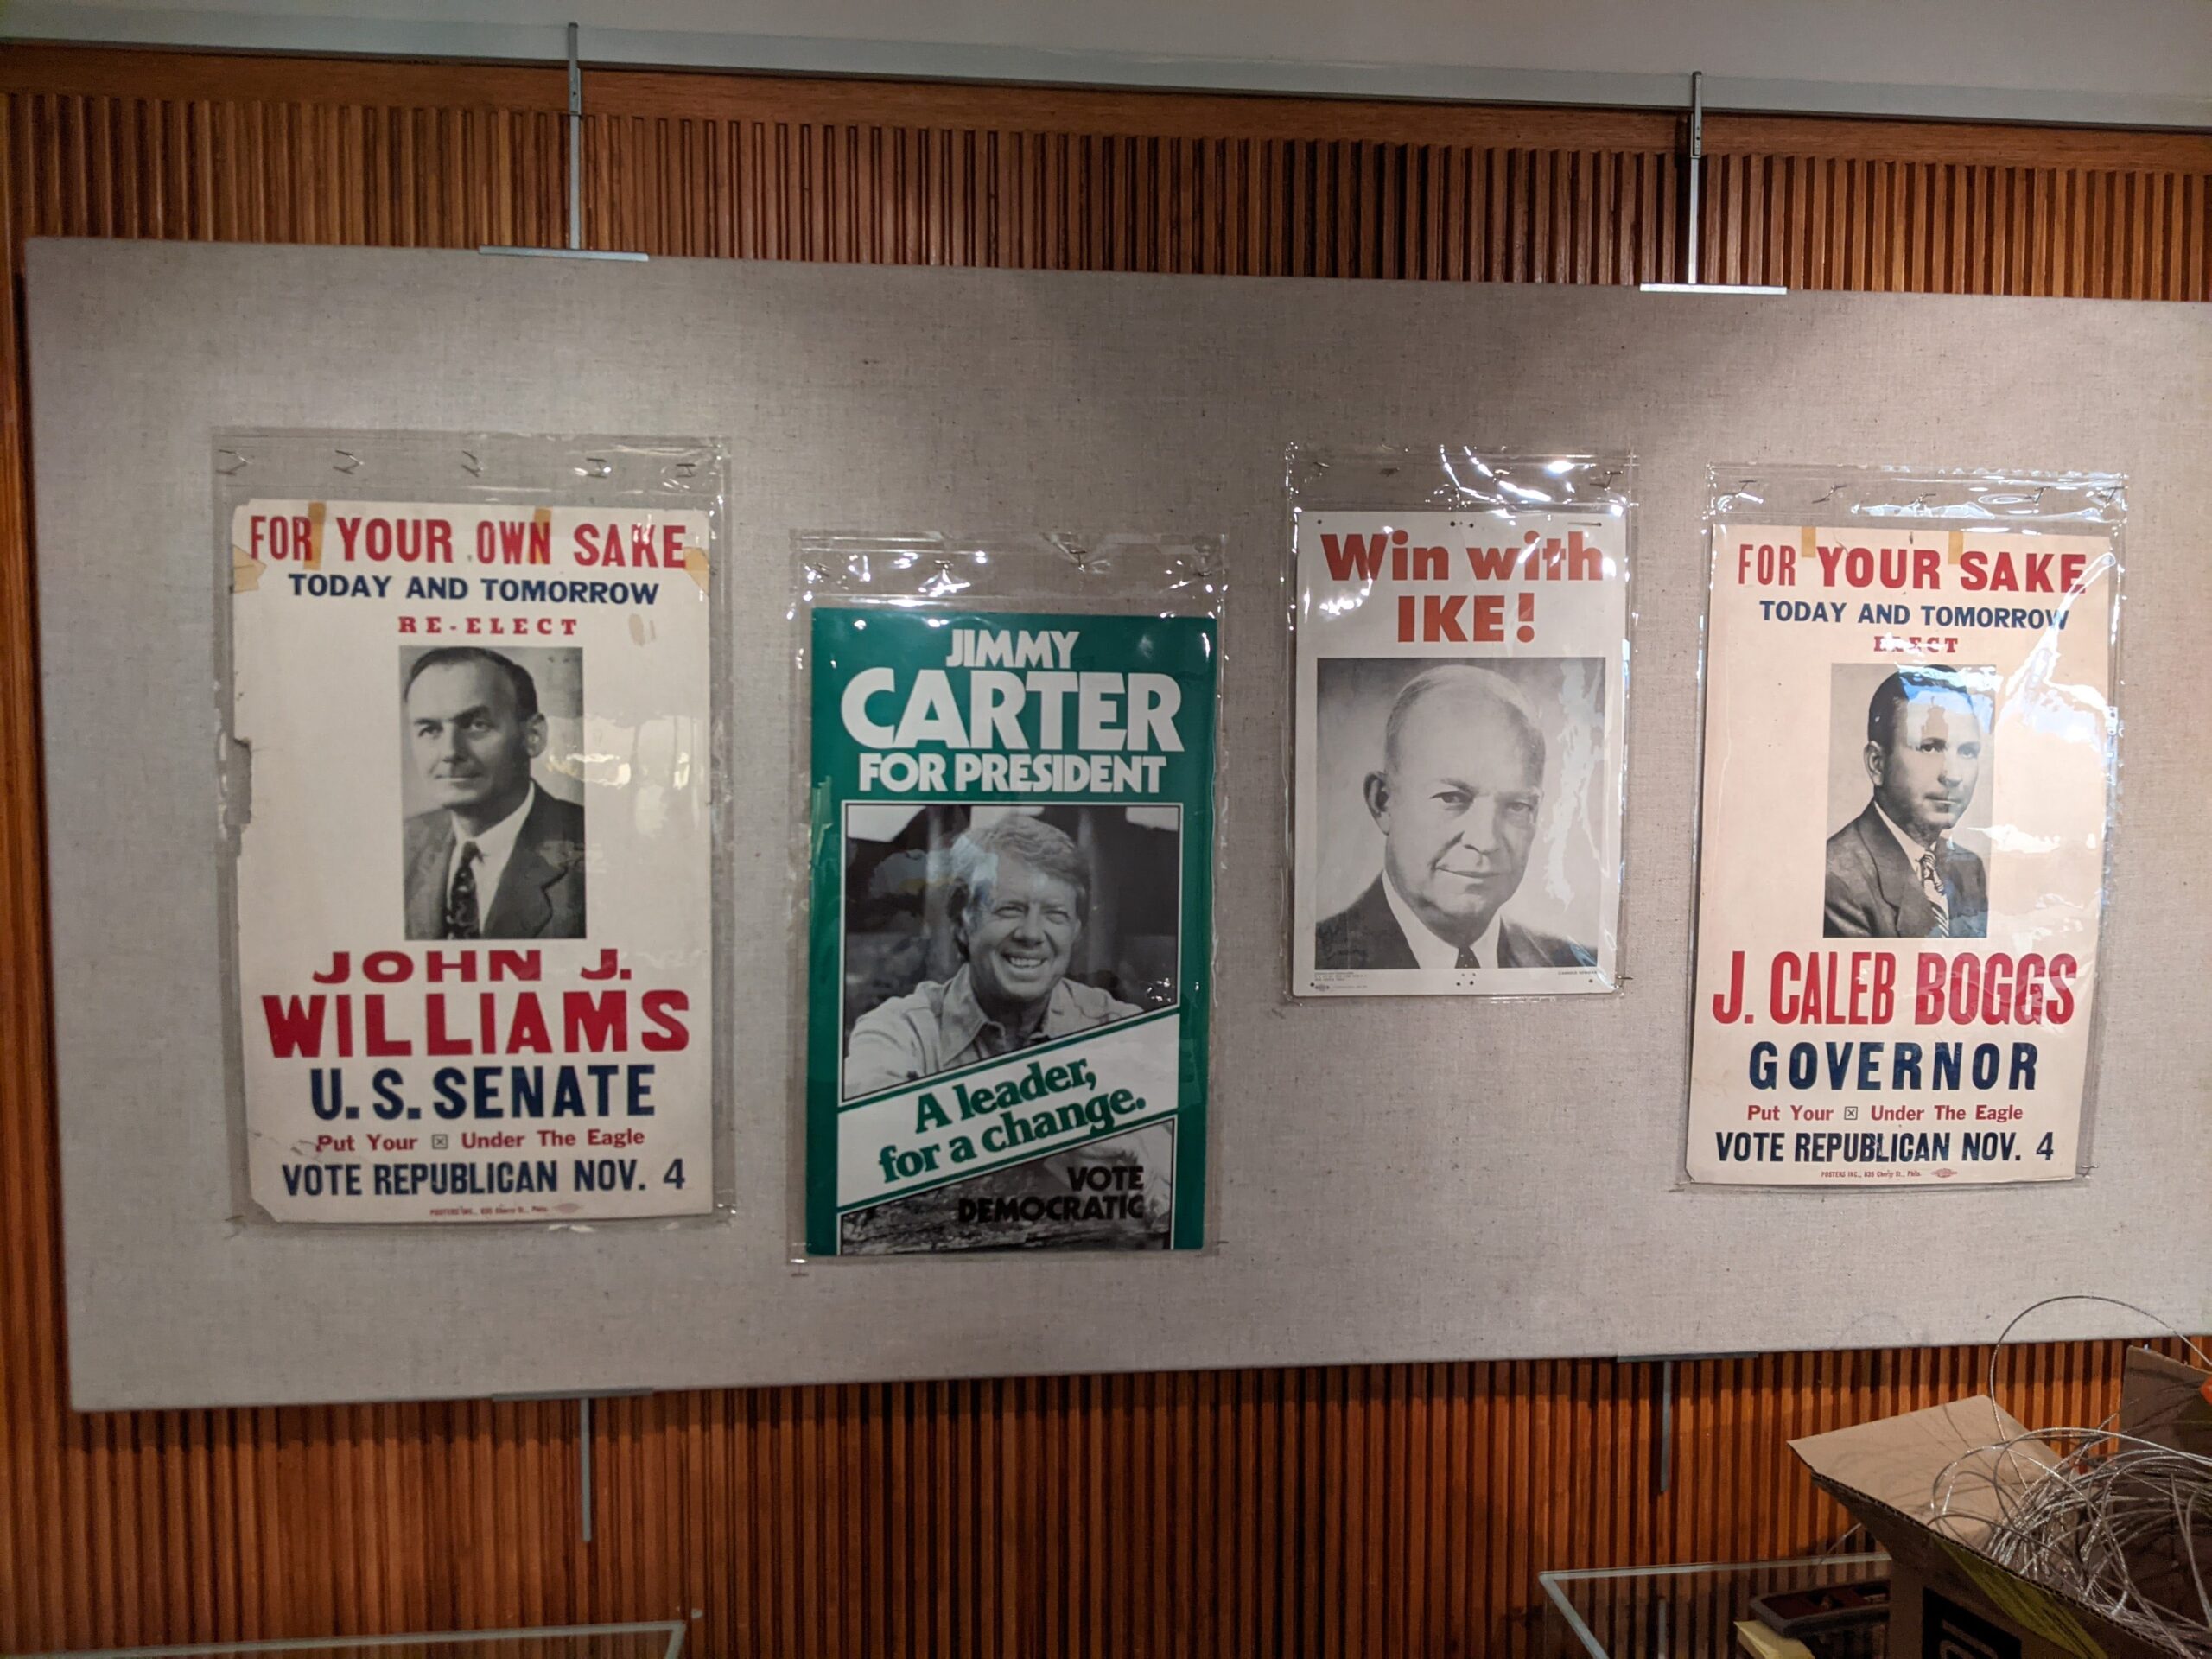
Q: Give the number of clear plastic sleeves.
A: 4